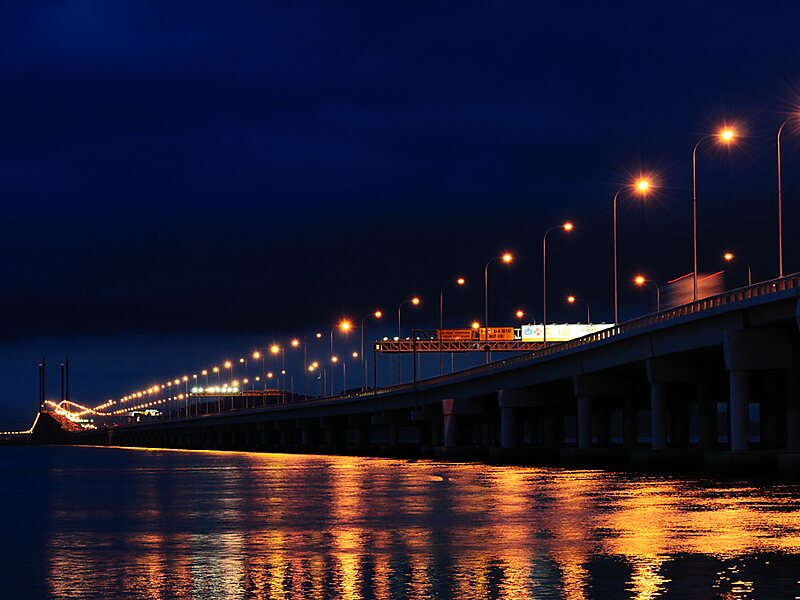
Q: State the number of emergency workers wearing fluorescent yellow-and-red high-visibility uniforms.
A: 0